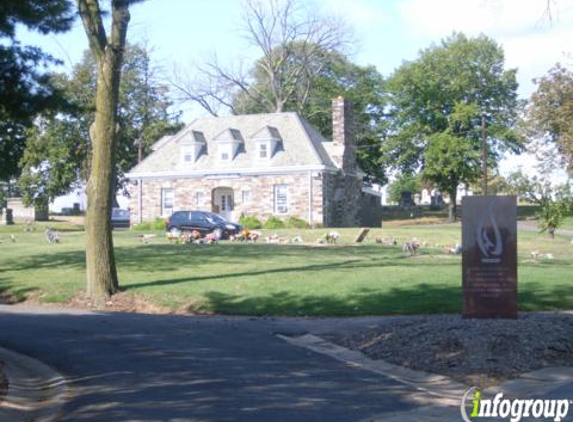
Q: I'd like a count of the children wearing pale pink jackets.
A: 0